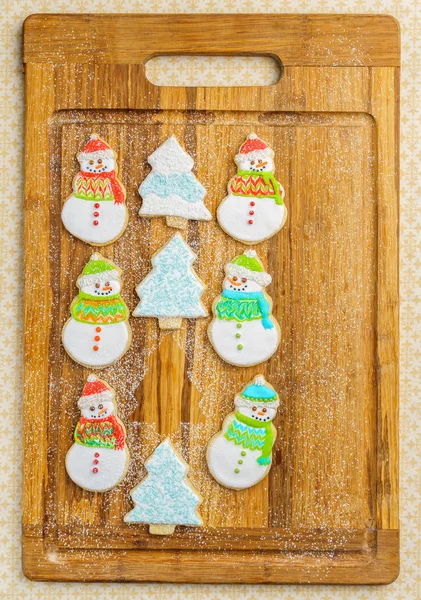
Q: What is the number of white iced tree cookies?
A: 3